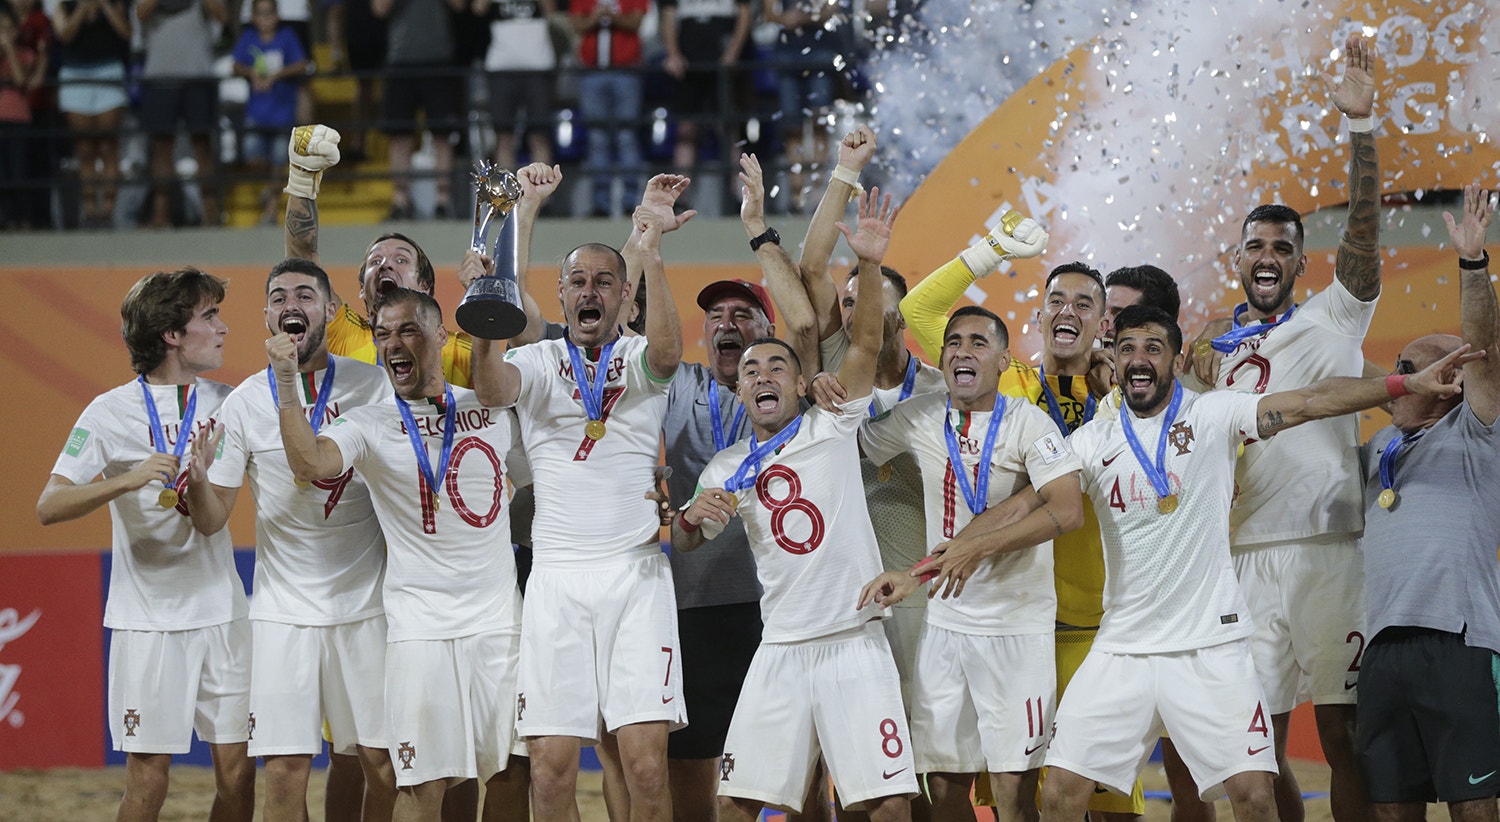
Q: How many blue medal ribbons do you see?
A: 13